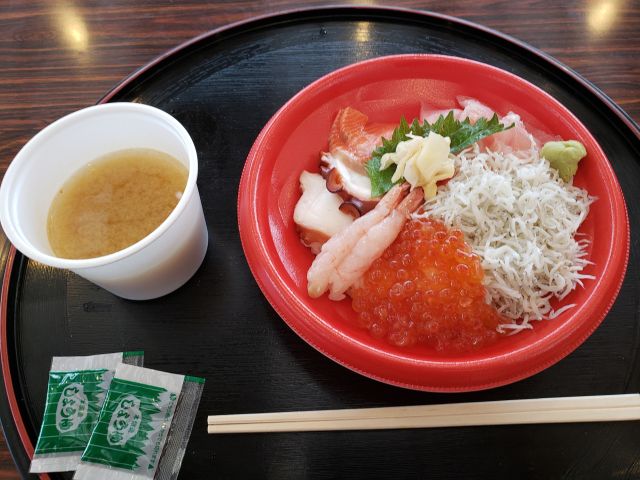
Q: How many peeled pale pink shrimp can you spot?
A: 2